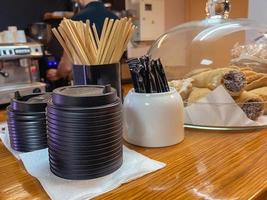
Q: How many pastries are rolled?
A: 2